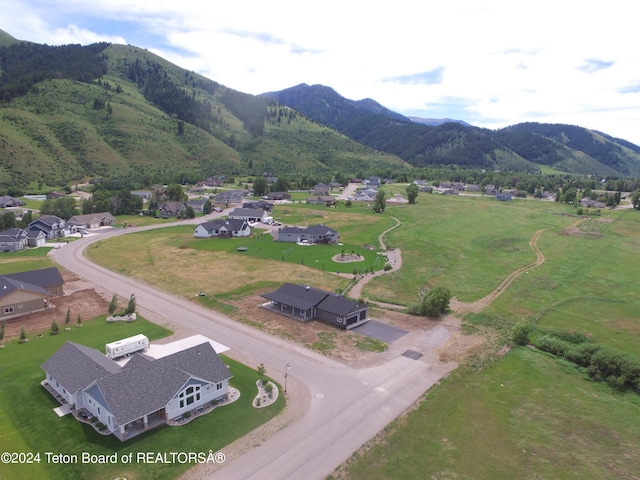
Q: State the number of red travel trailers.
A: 0